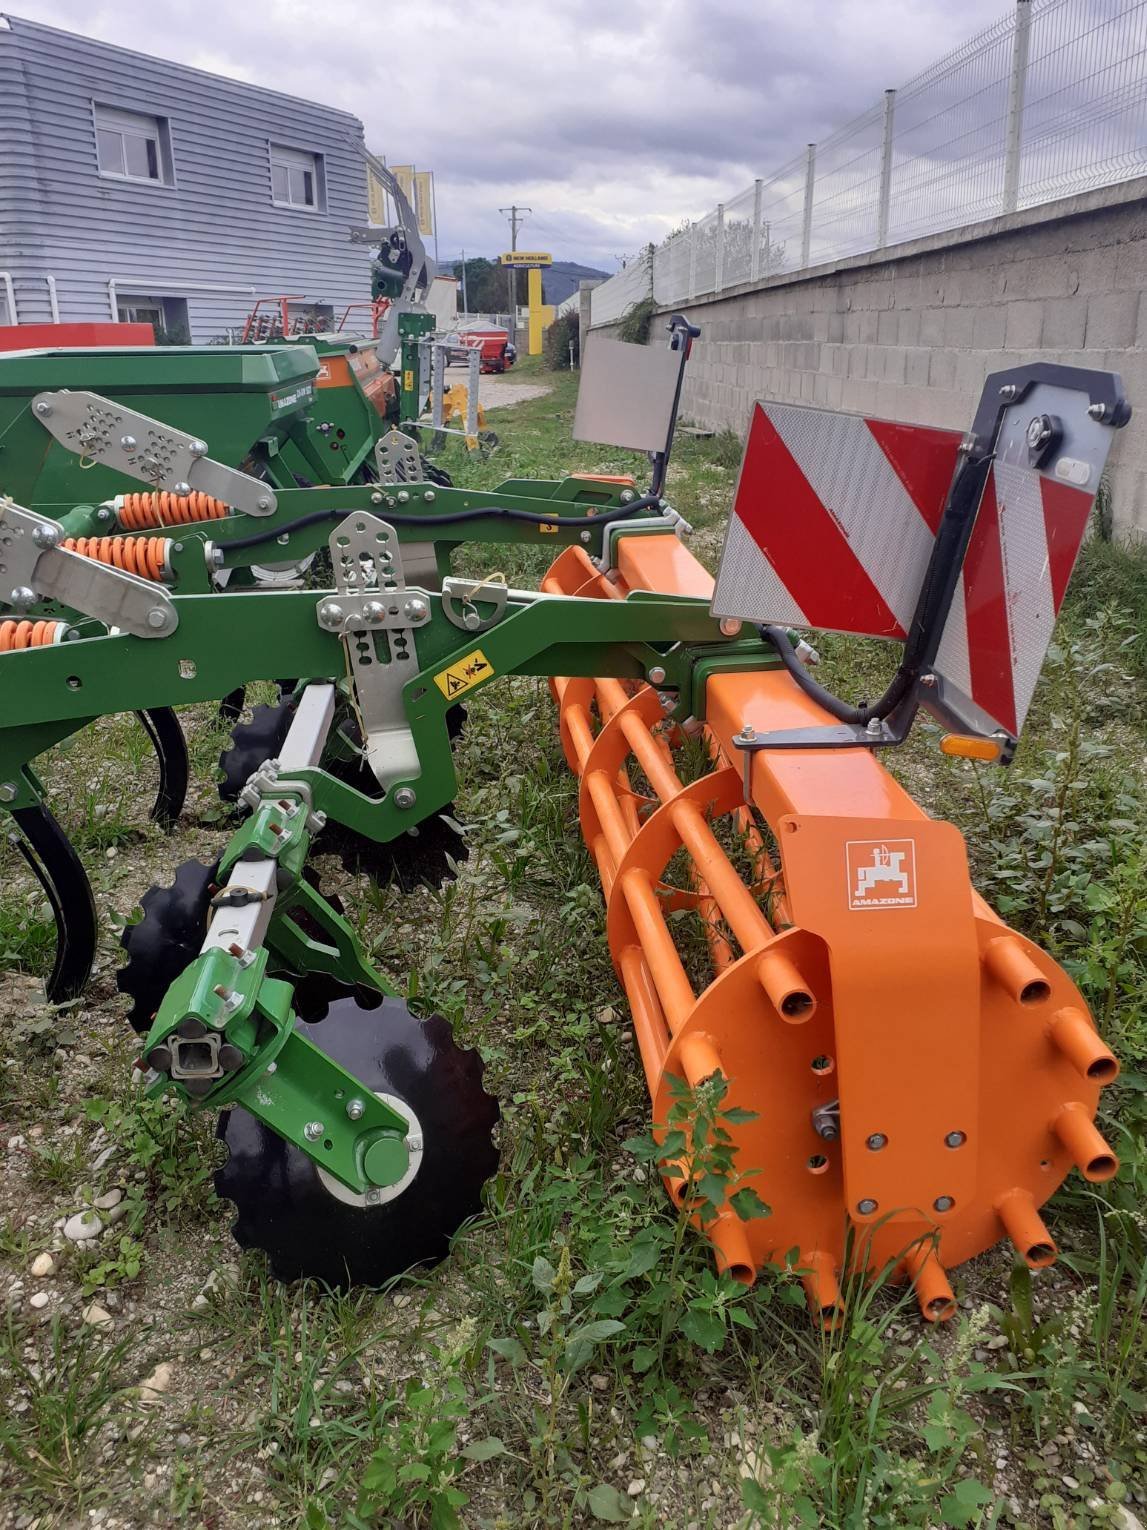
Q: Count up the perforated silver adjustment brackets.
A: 4